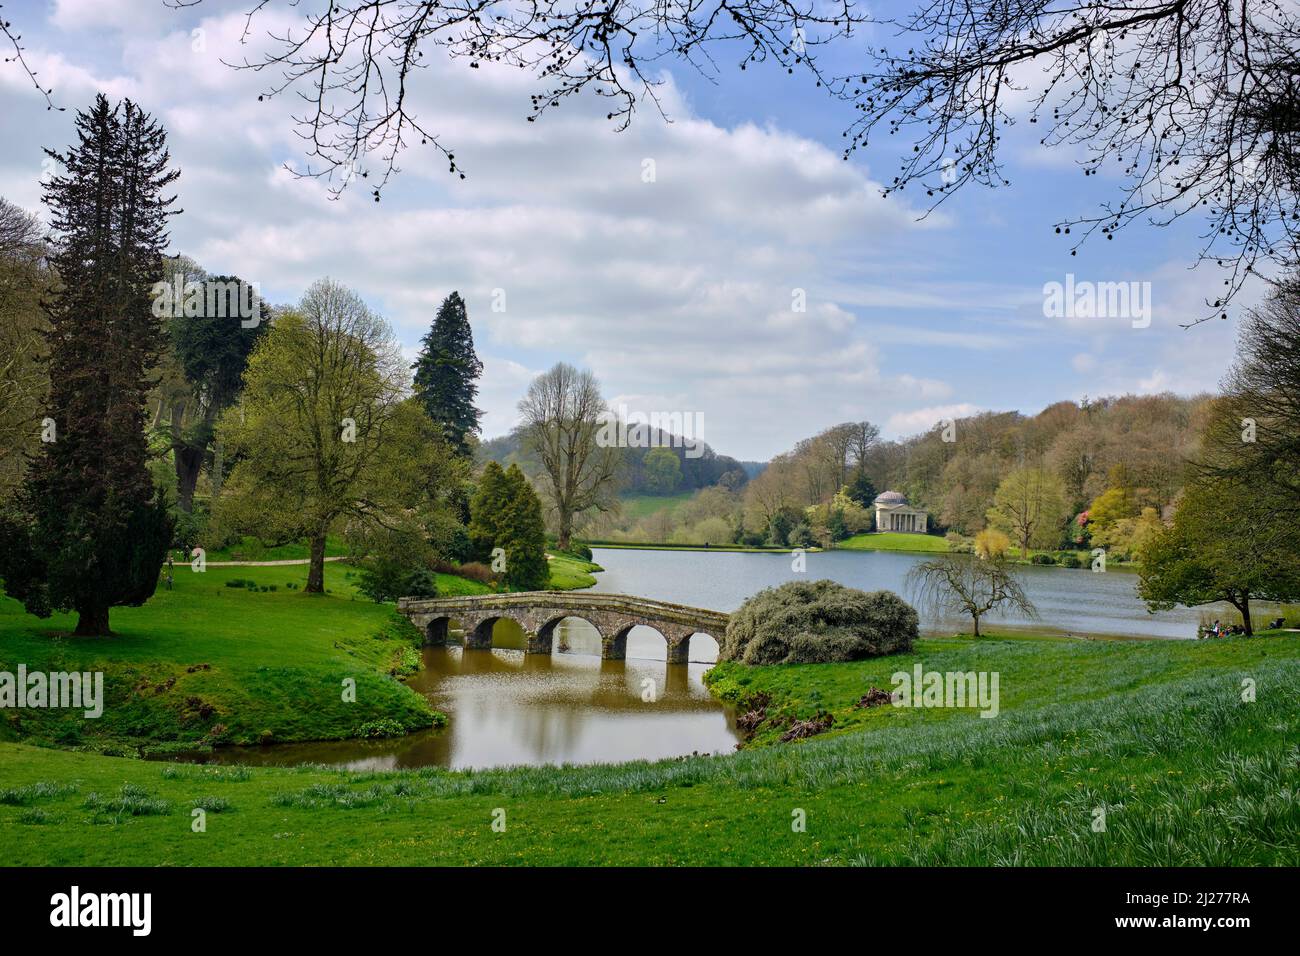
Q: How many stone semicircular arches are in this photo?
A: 5